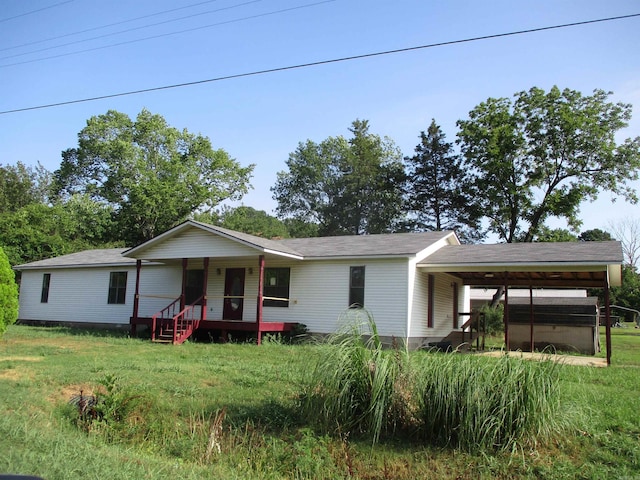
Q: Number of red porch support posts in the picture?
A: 4